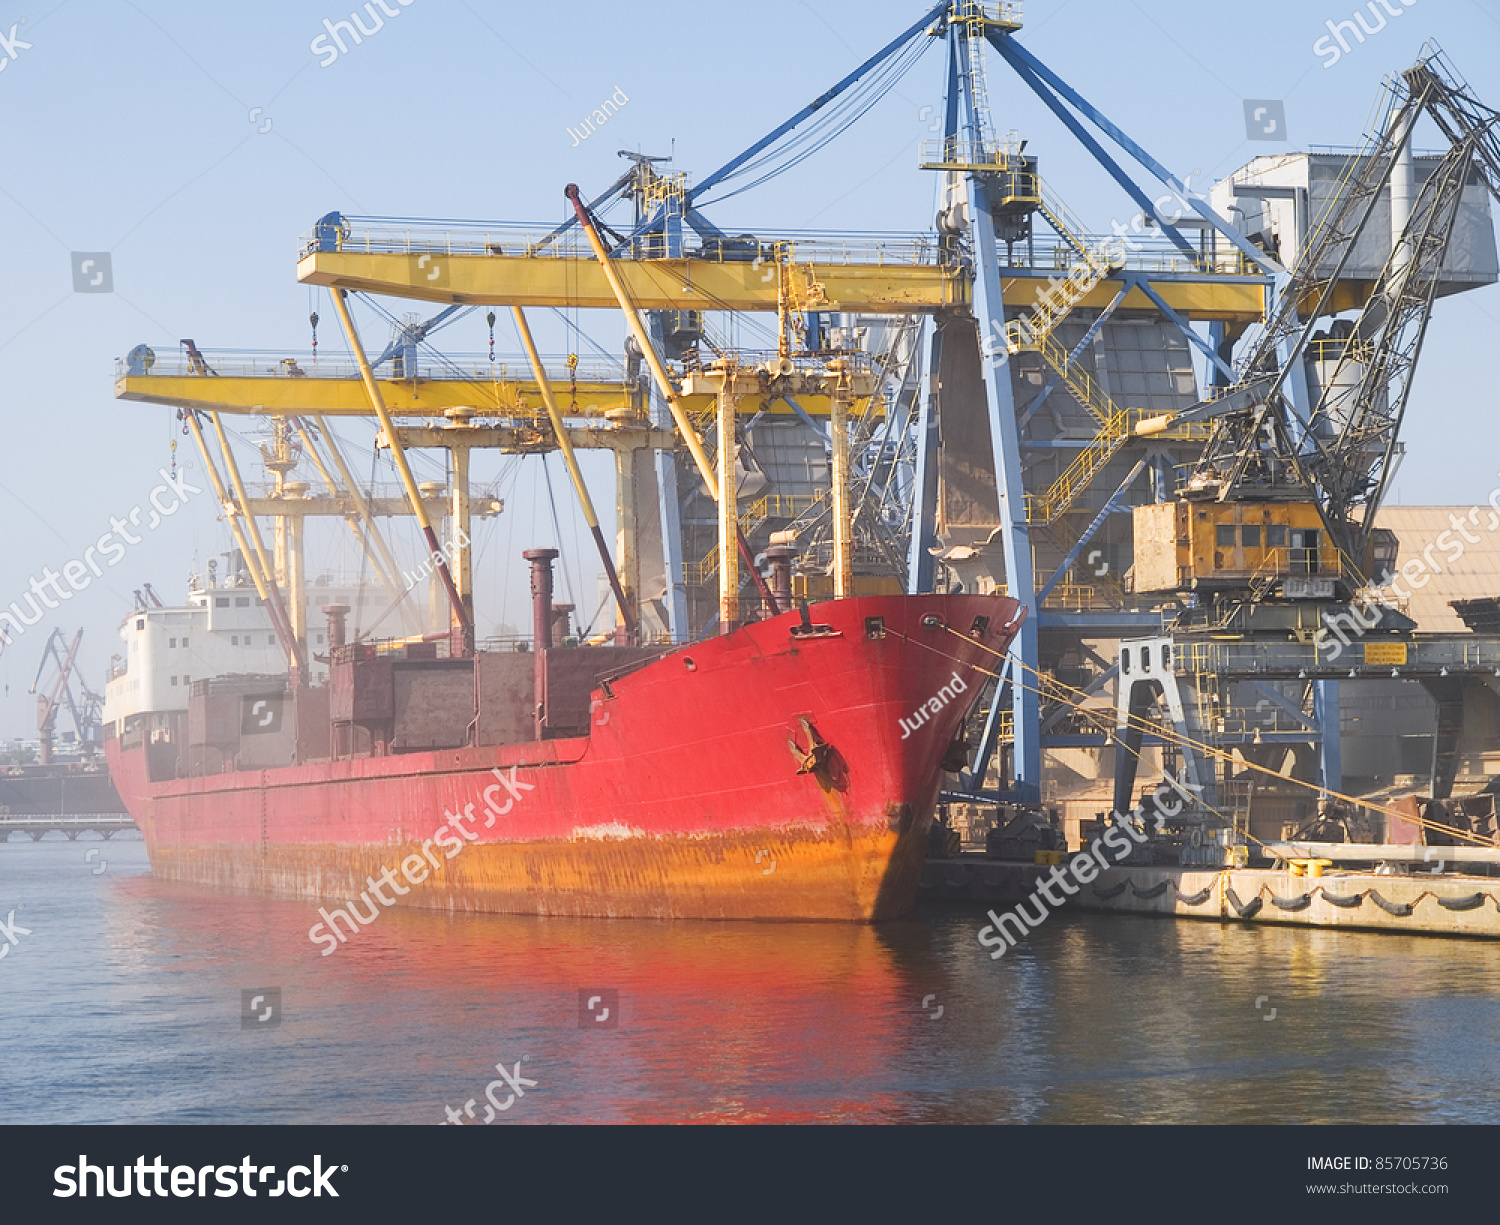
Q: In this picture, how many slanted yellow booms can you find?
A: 7